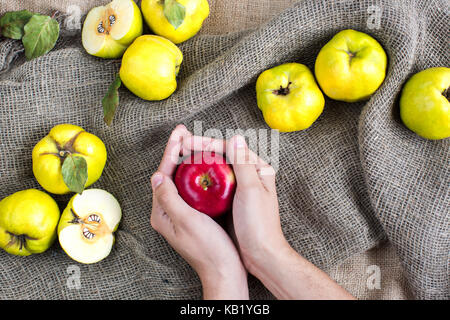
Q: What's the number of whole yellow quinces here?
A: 7